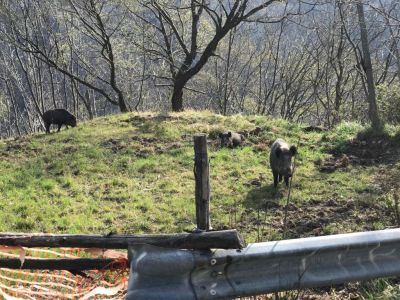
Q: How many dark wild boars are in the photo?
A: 3